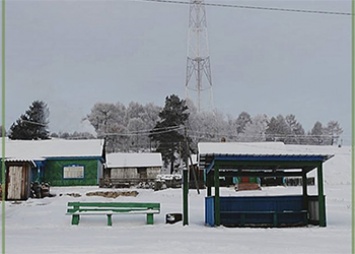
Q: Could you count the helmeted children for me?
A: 0